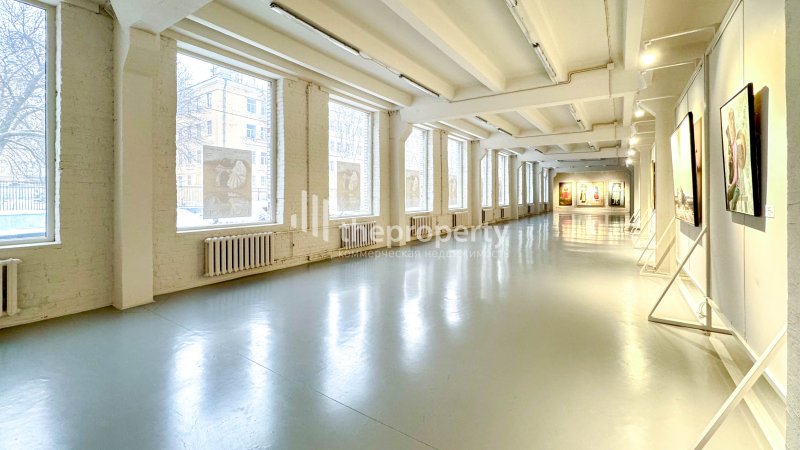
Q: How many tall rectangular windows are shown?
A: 11